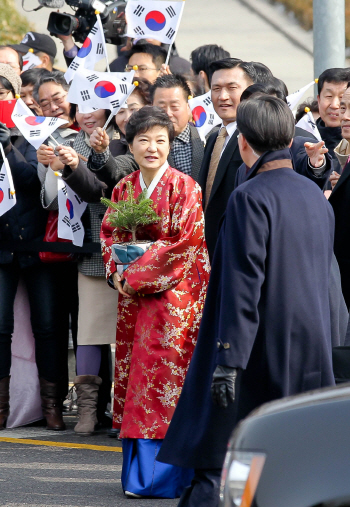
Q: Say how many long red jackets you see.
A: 1